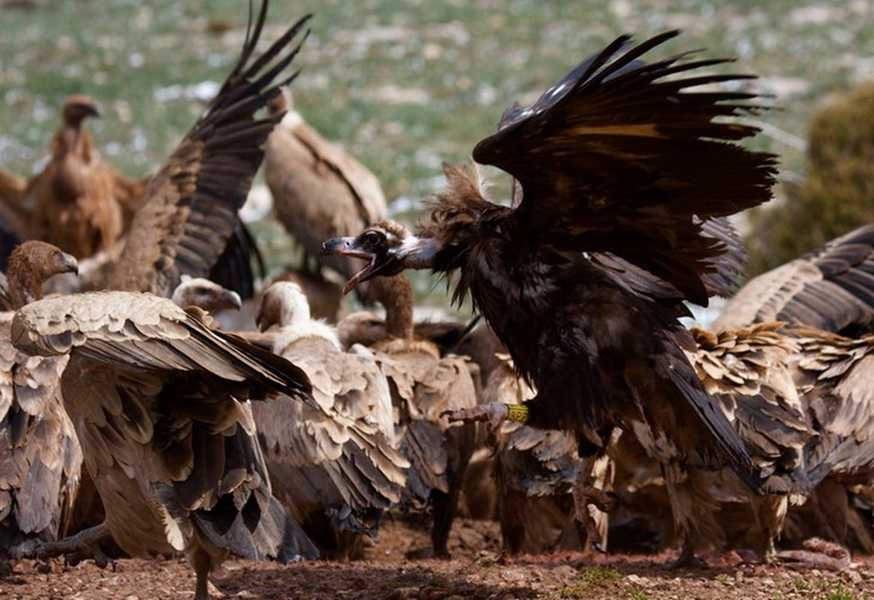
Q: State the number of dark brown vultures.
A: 1